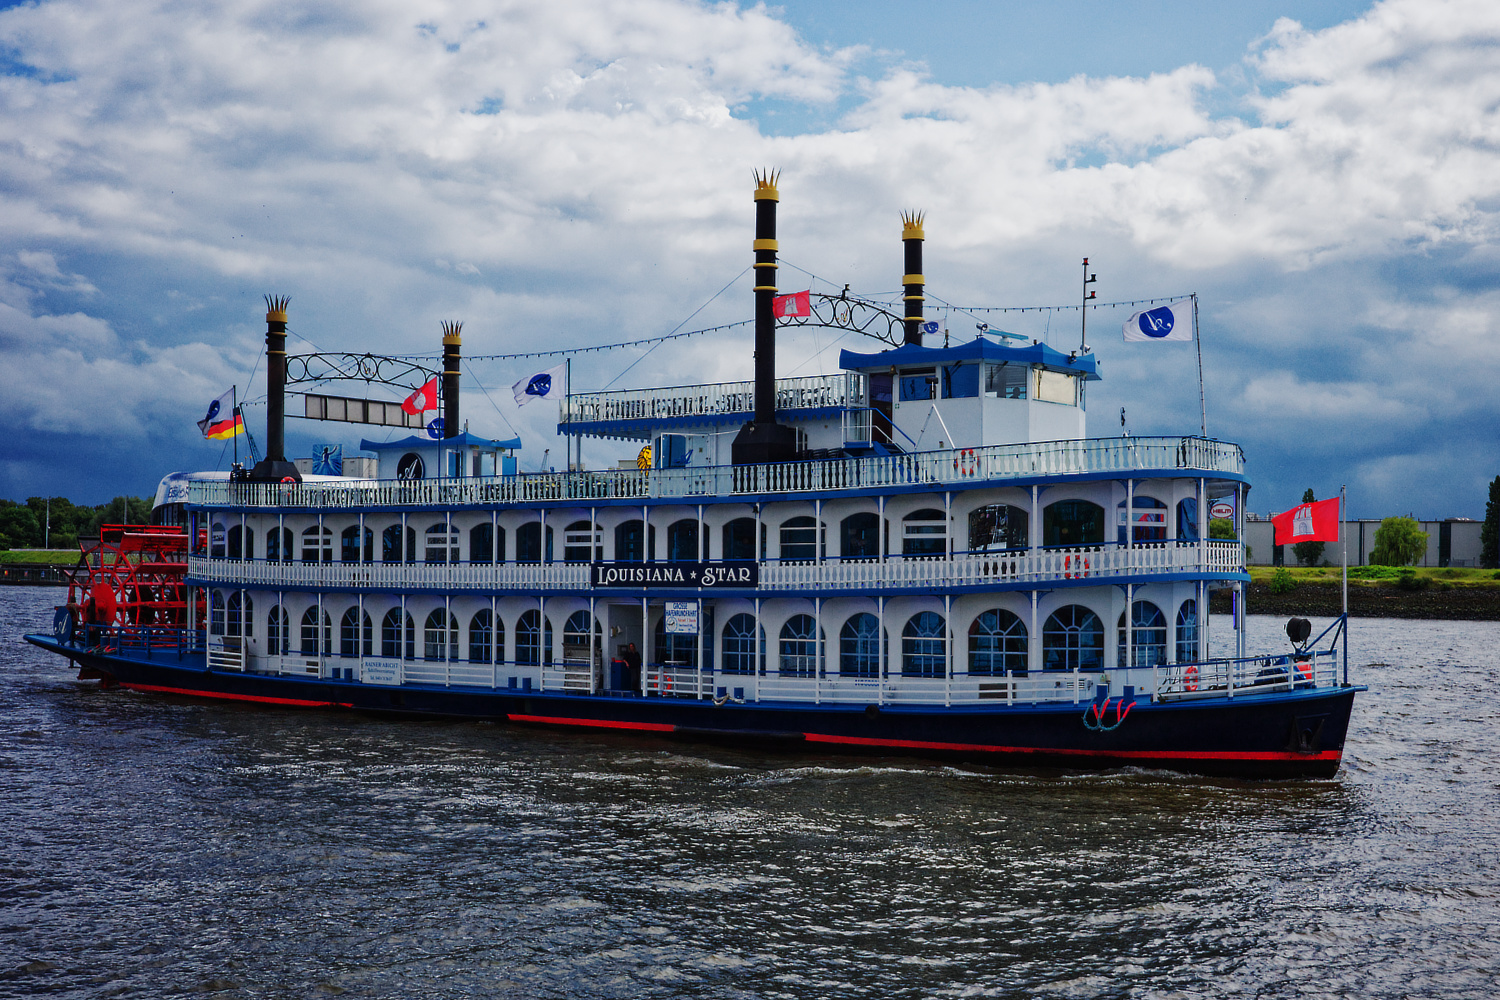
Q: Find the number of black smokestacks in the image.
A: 4